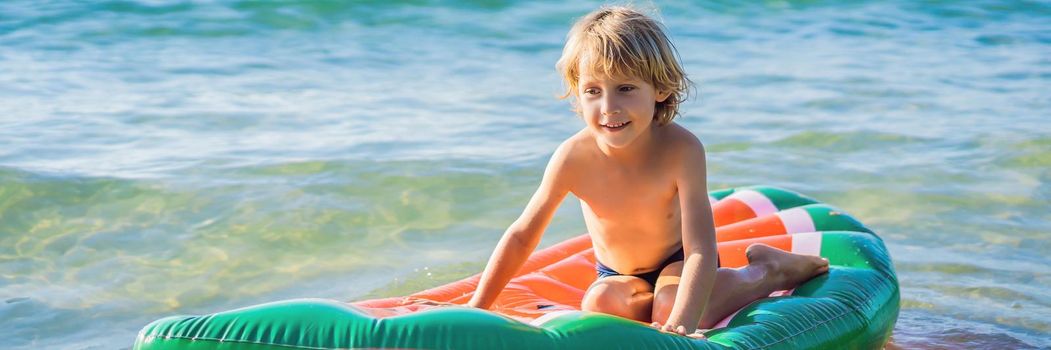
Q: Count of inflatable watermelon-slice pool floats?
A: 1